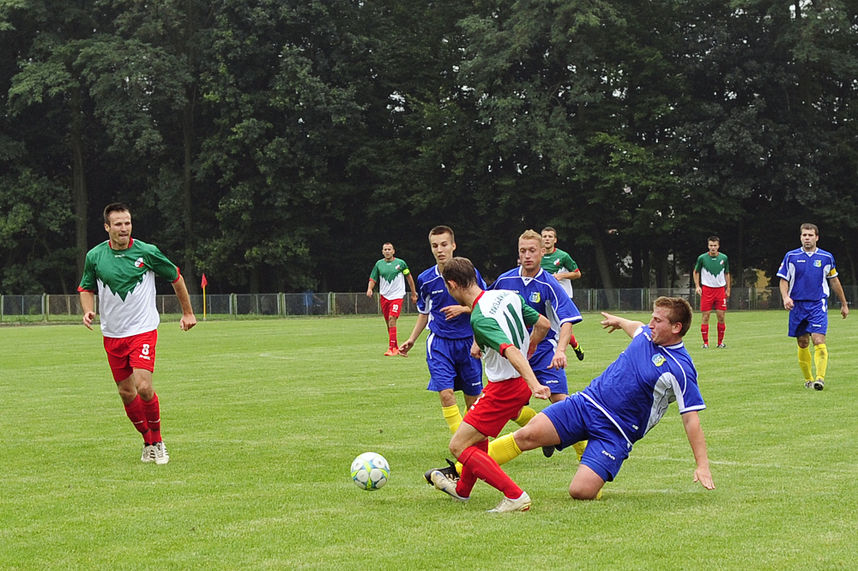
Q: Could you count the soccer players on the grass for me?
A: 9